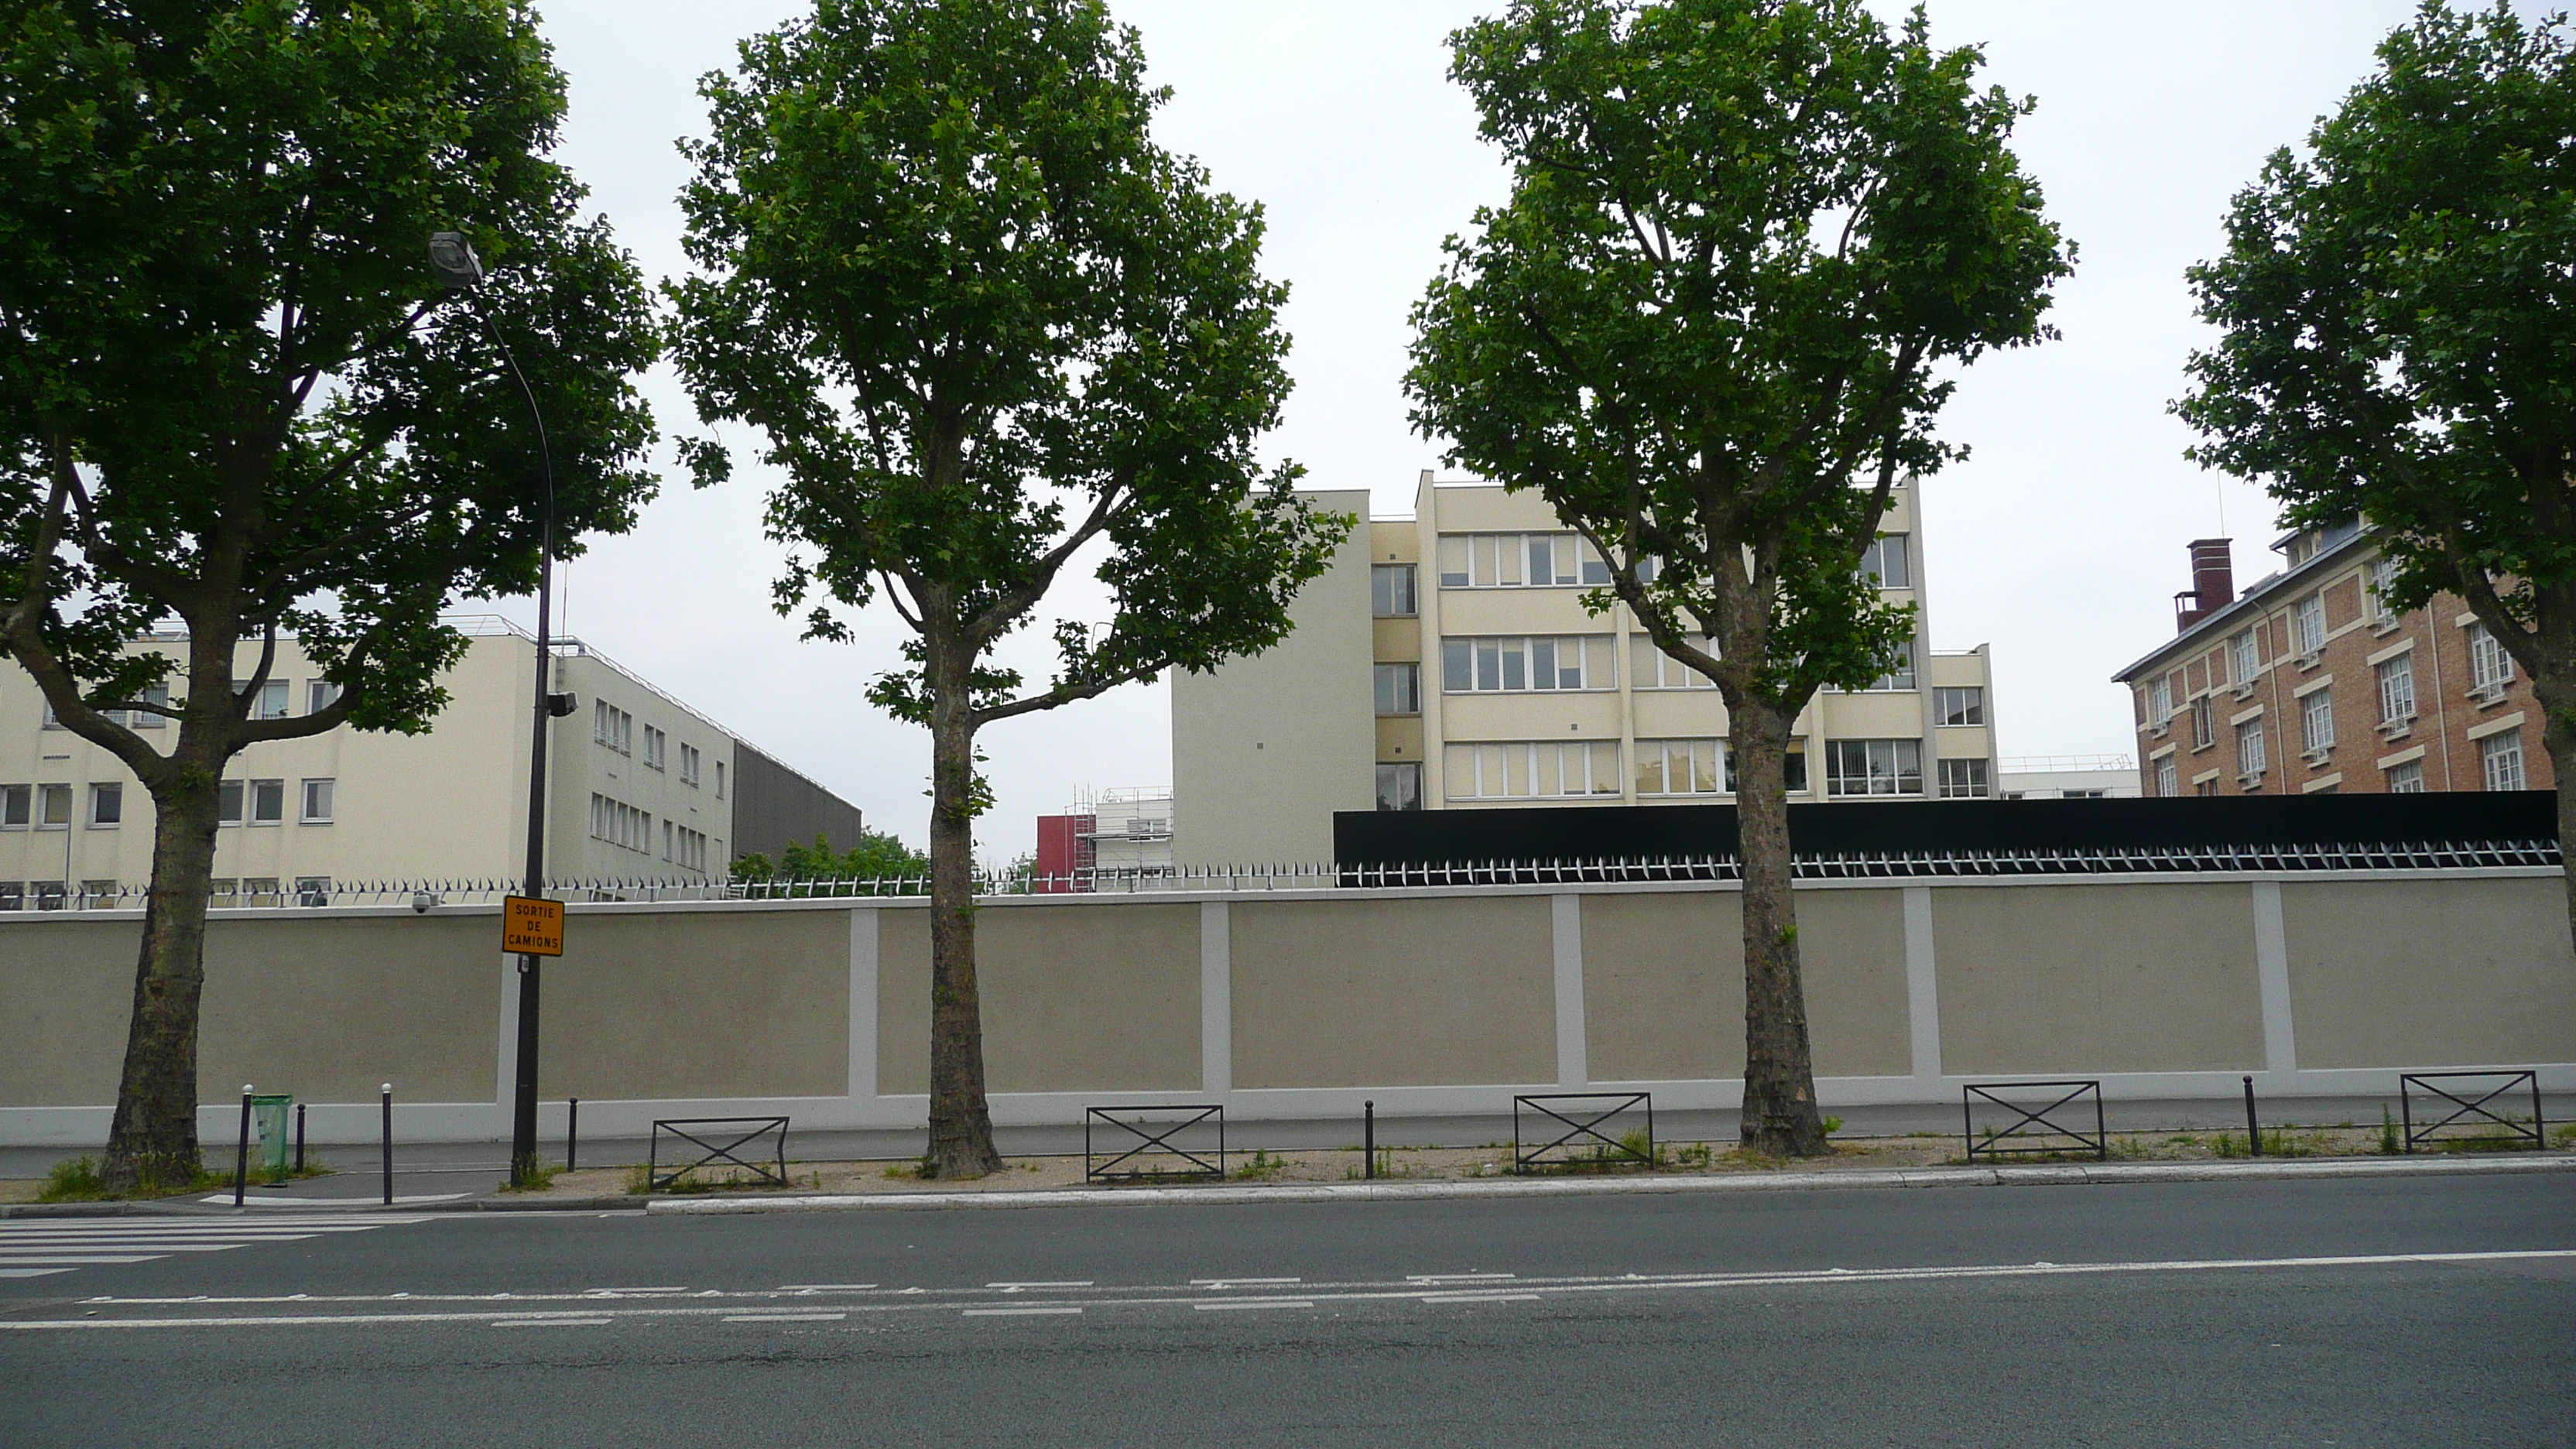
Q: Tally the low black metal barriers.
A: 5